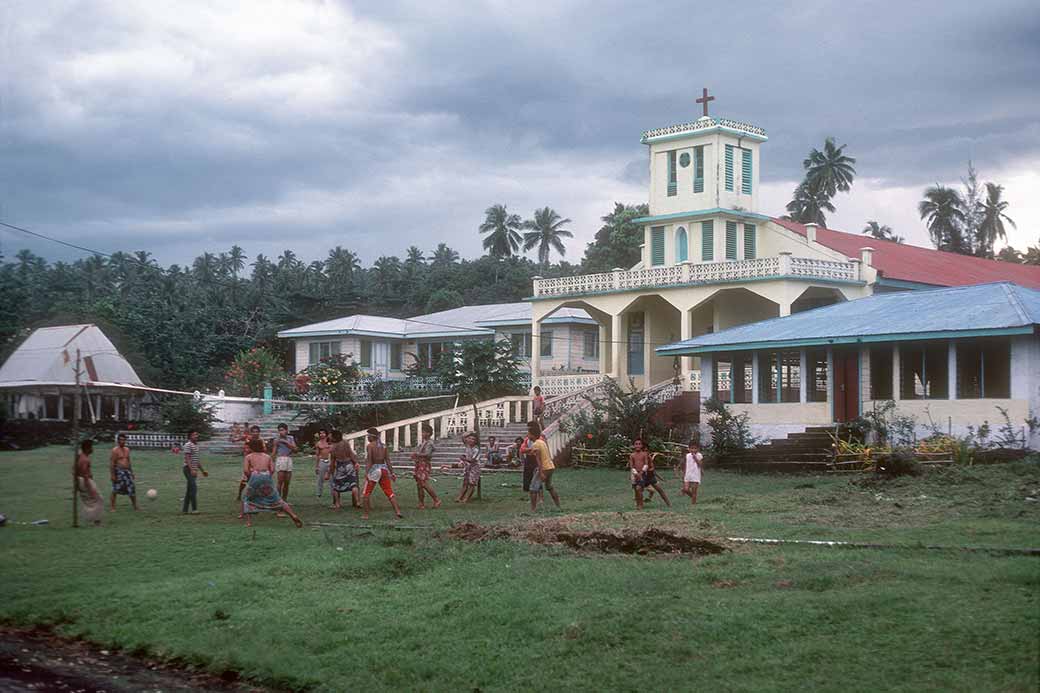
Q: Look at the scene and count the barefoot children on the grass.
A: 3